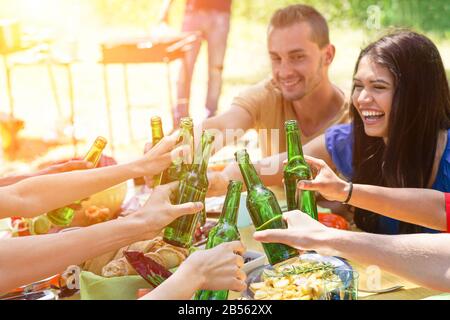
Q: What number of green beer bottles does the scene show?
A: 7